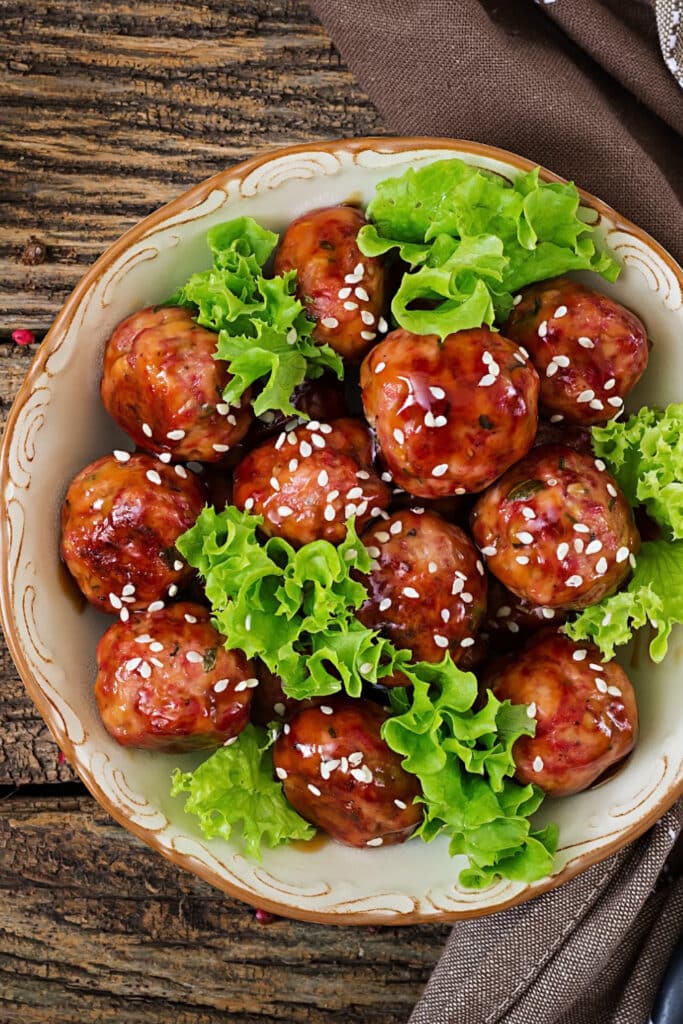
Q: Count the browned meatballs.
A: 11